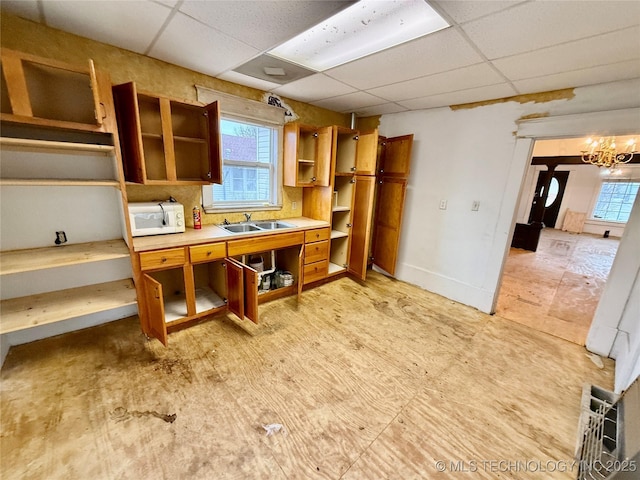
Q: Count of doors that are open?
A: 12